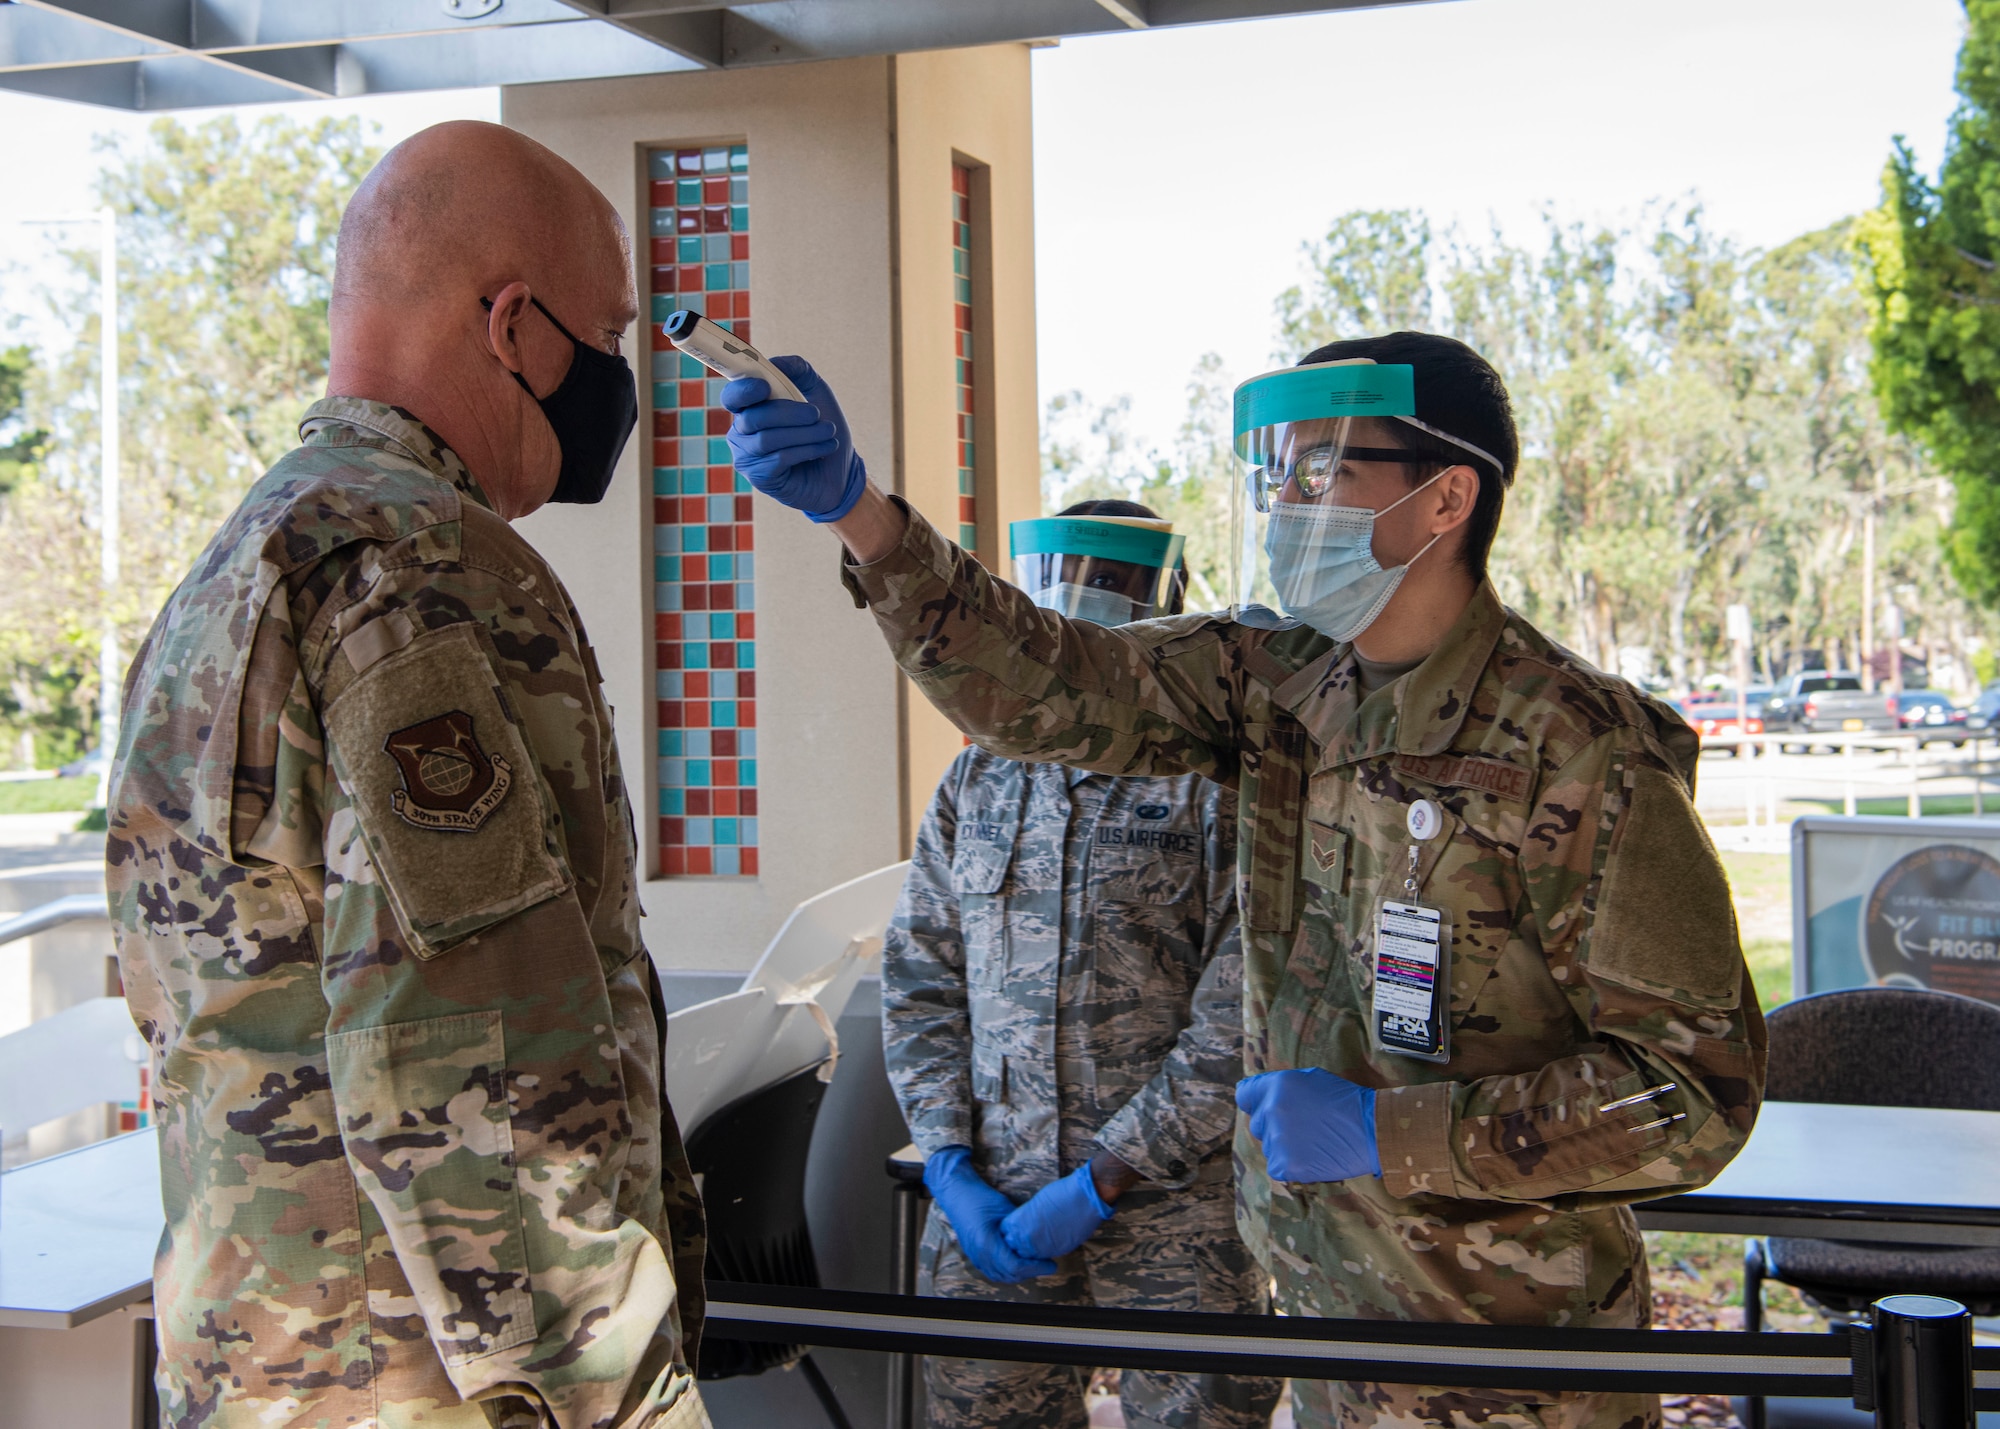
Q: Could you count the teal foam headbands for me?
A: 2